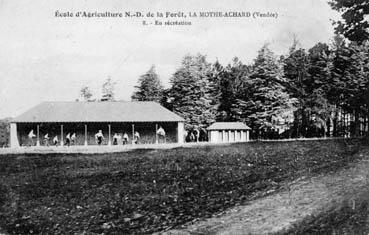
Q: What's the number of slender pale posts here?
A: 6